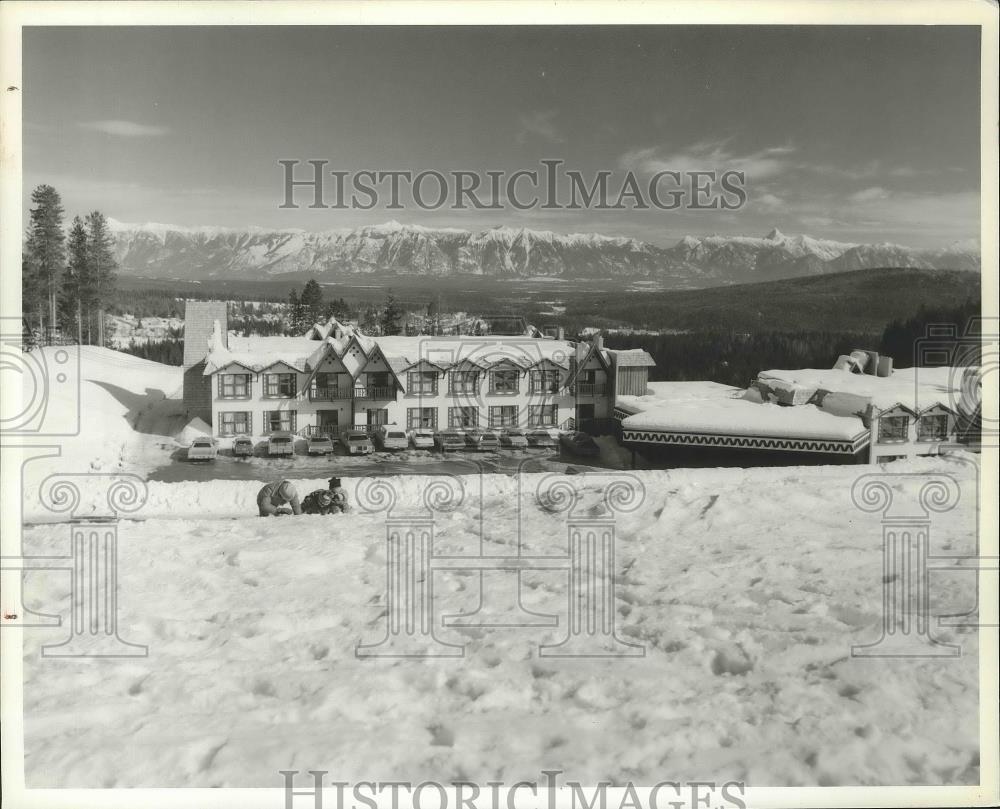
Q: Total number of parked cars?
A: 12